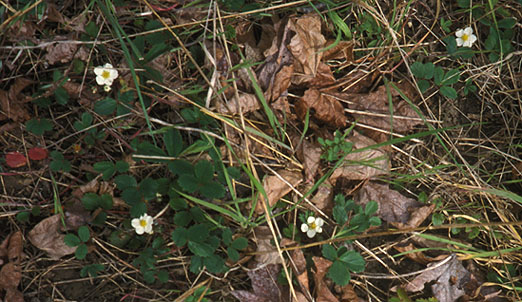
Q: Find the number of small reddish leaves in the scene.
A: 2